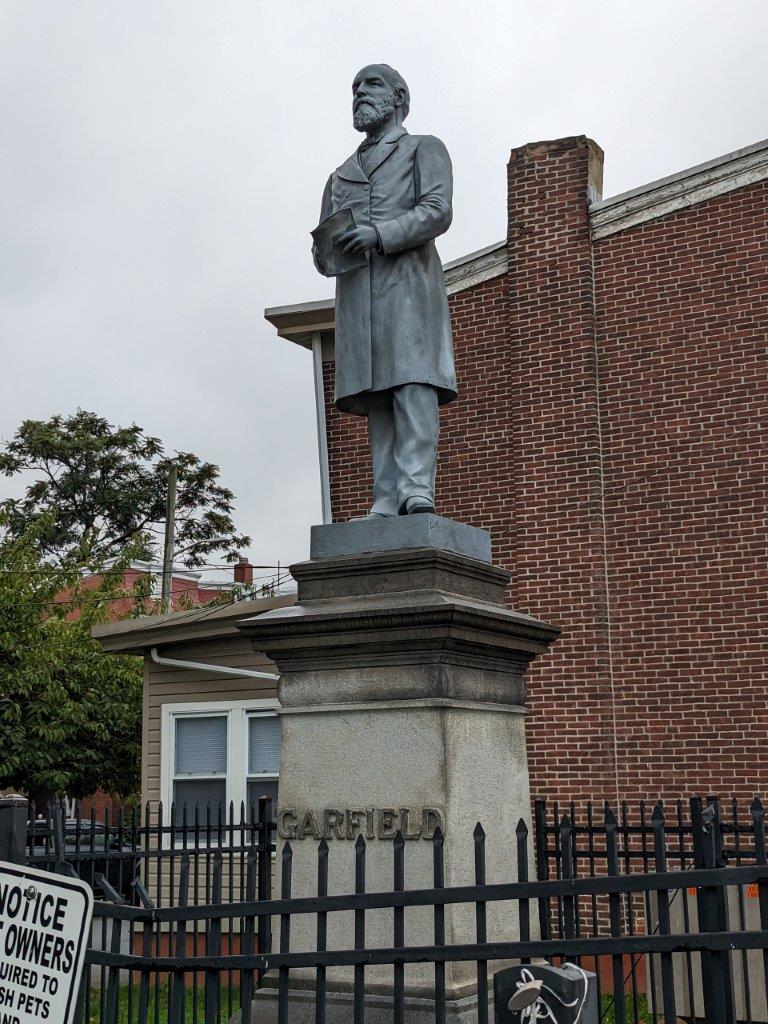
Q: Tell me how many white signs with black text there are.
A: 1